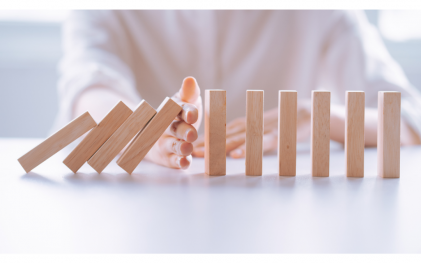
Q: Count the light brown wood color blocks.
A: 10